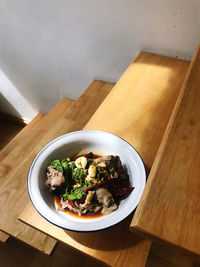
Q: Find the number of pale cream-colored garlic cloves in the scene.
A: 2